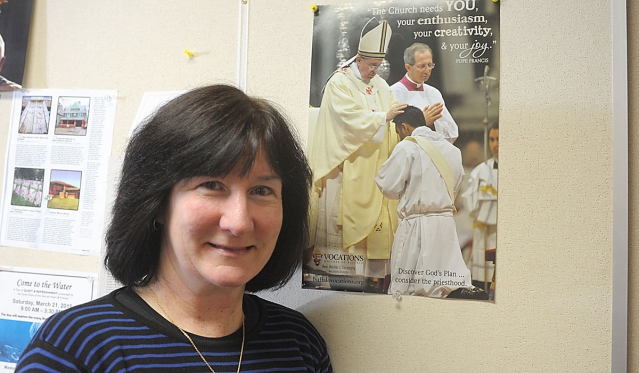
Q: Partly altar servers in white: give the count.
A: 1